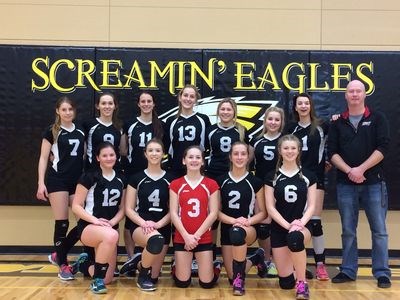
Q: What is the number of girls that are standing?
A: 7